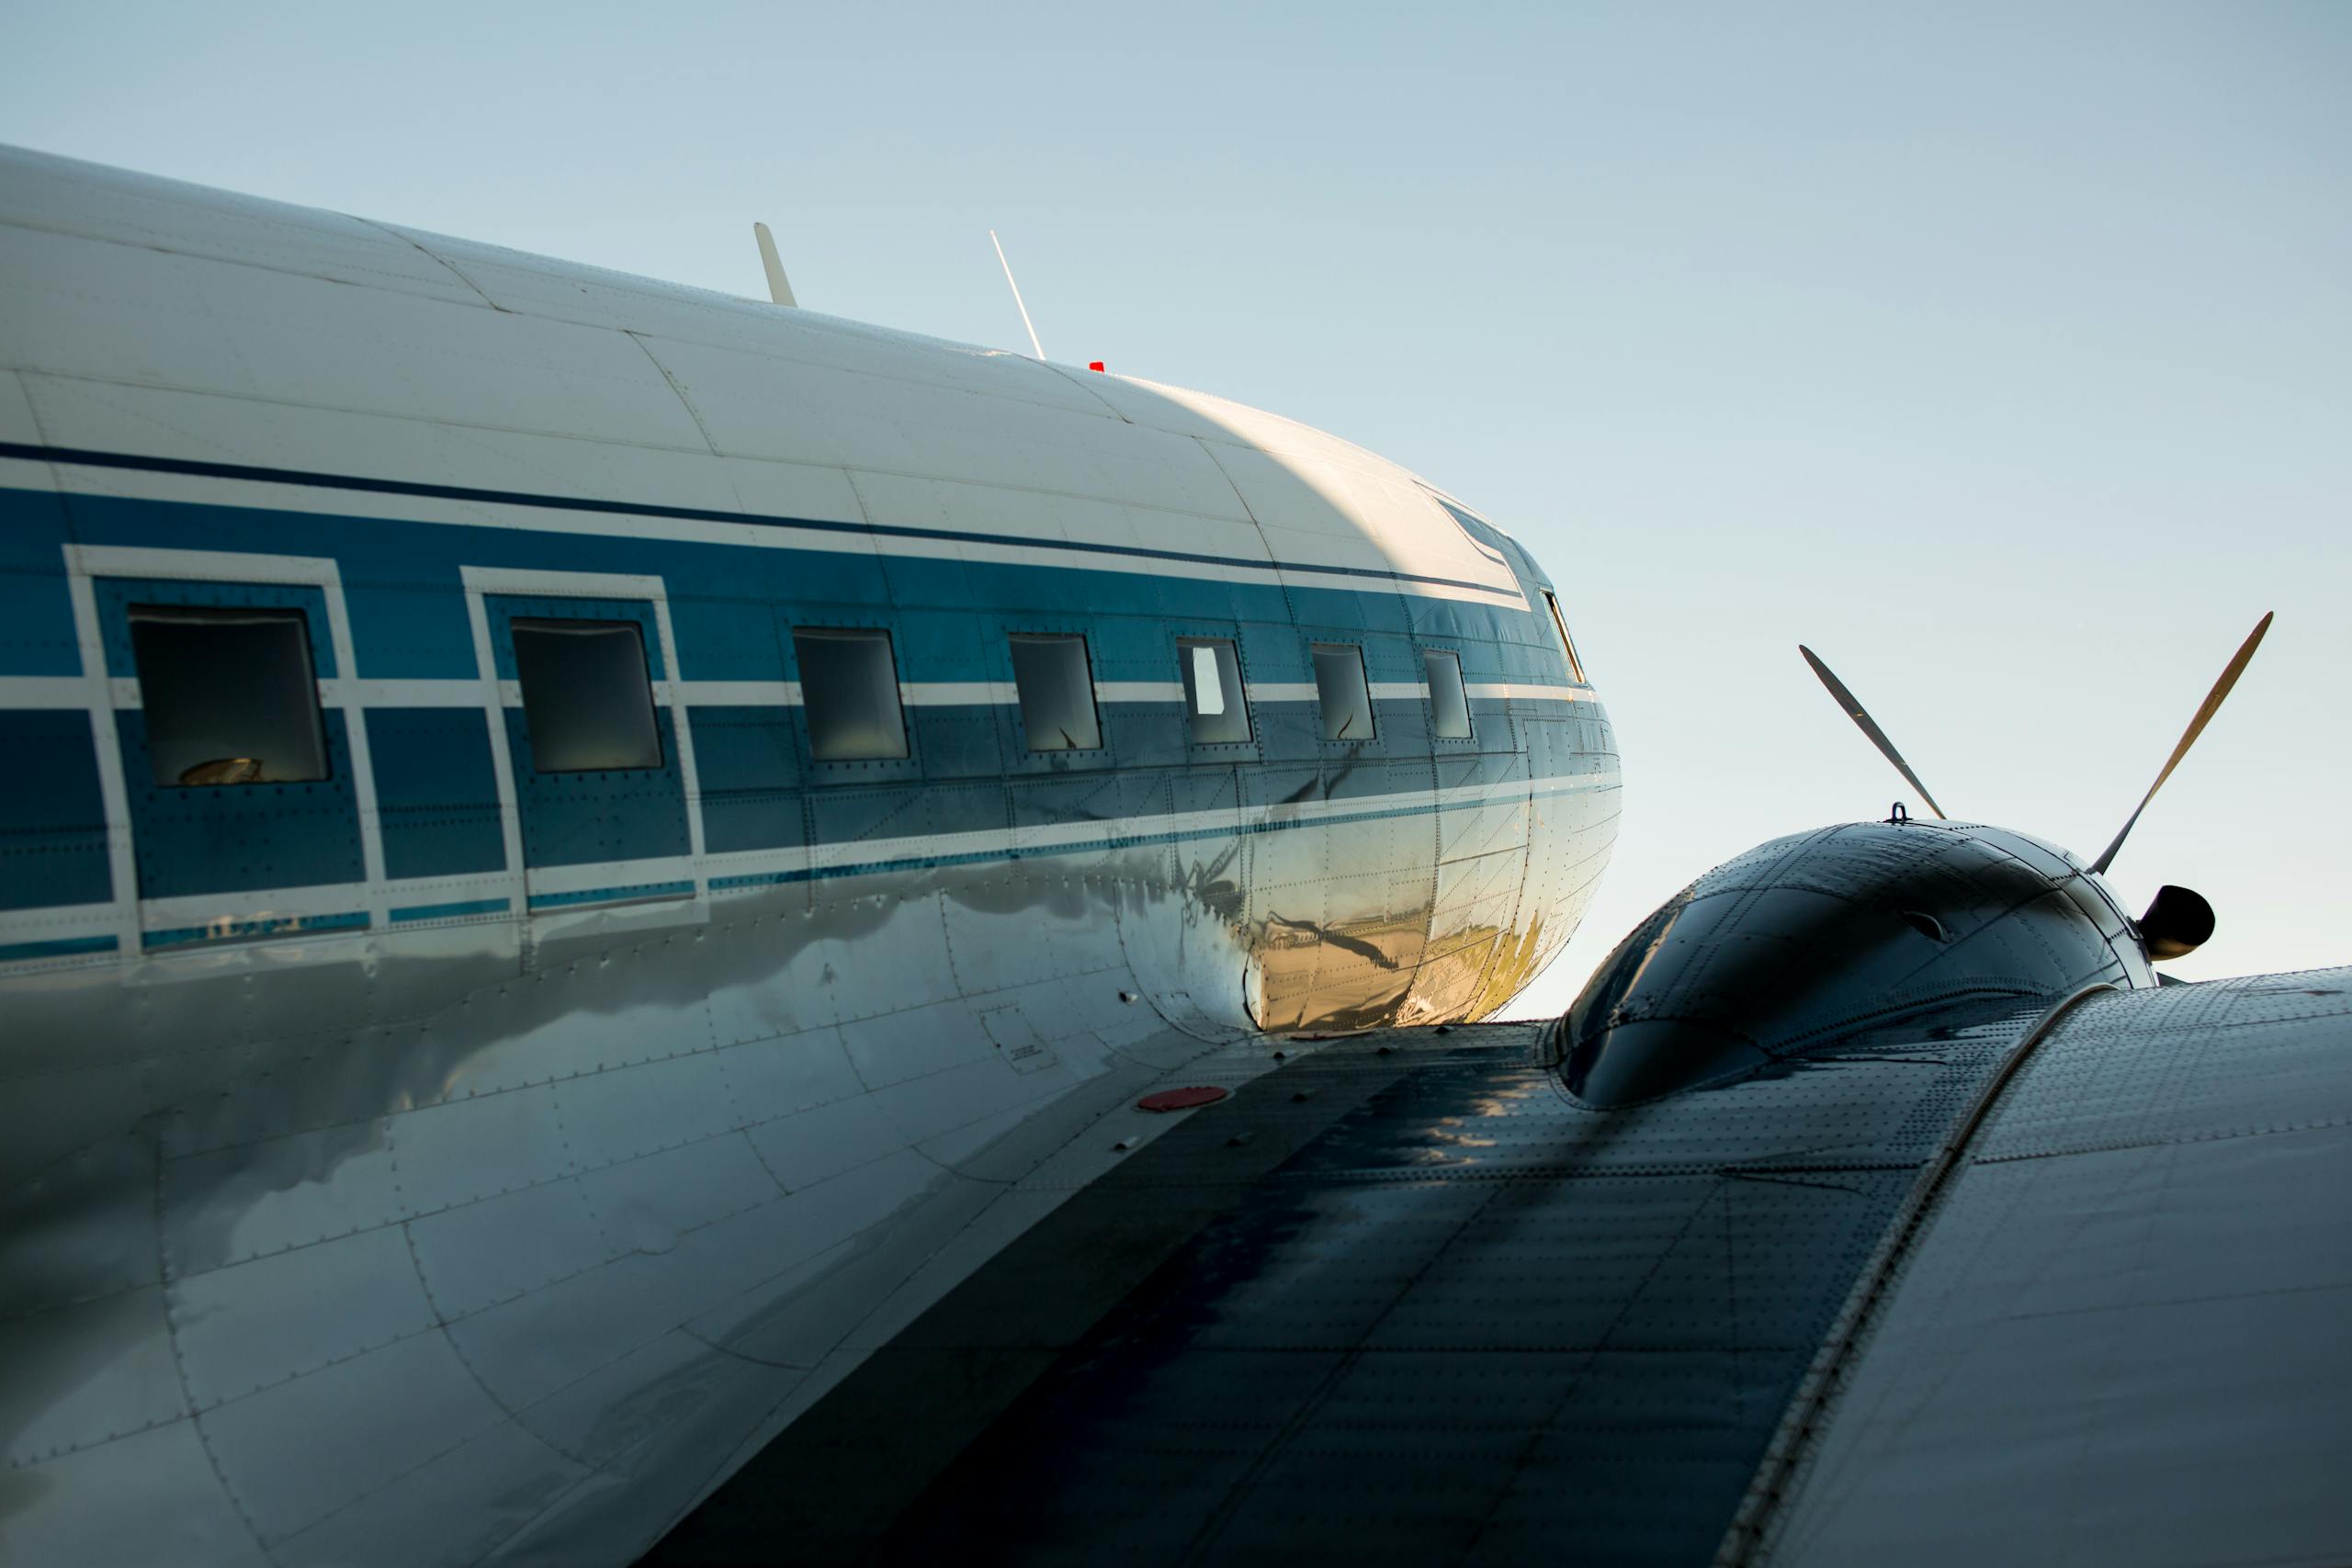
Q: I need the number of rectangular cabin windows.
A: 7